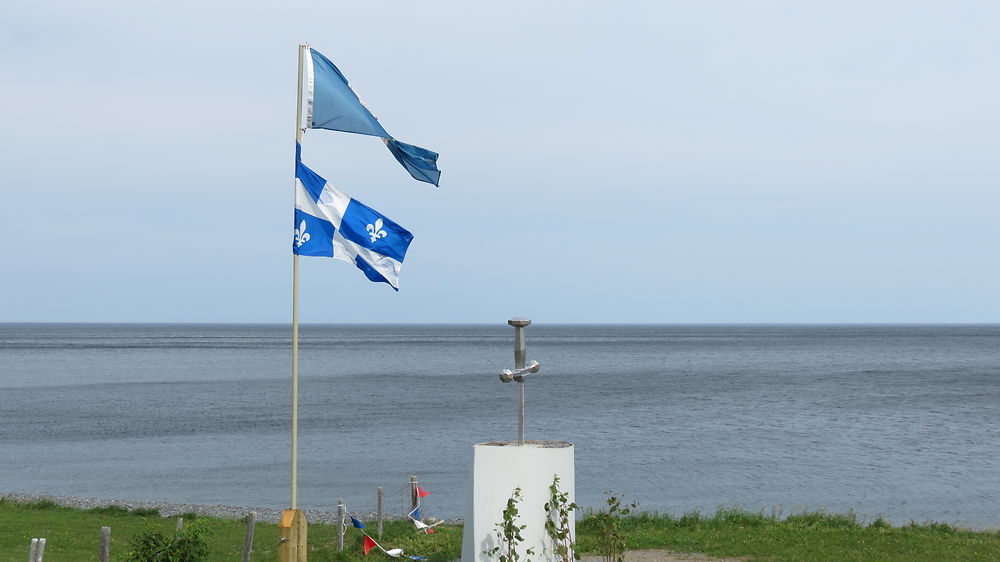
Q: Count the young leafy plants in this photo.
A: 3